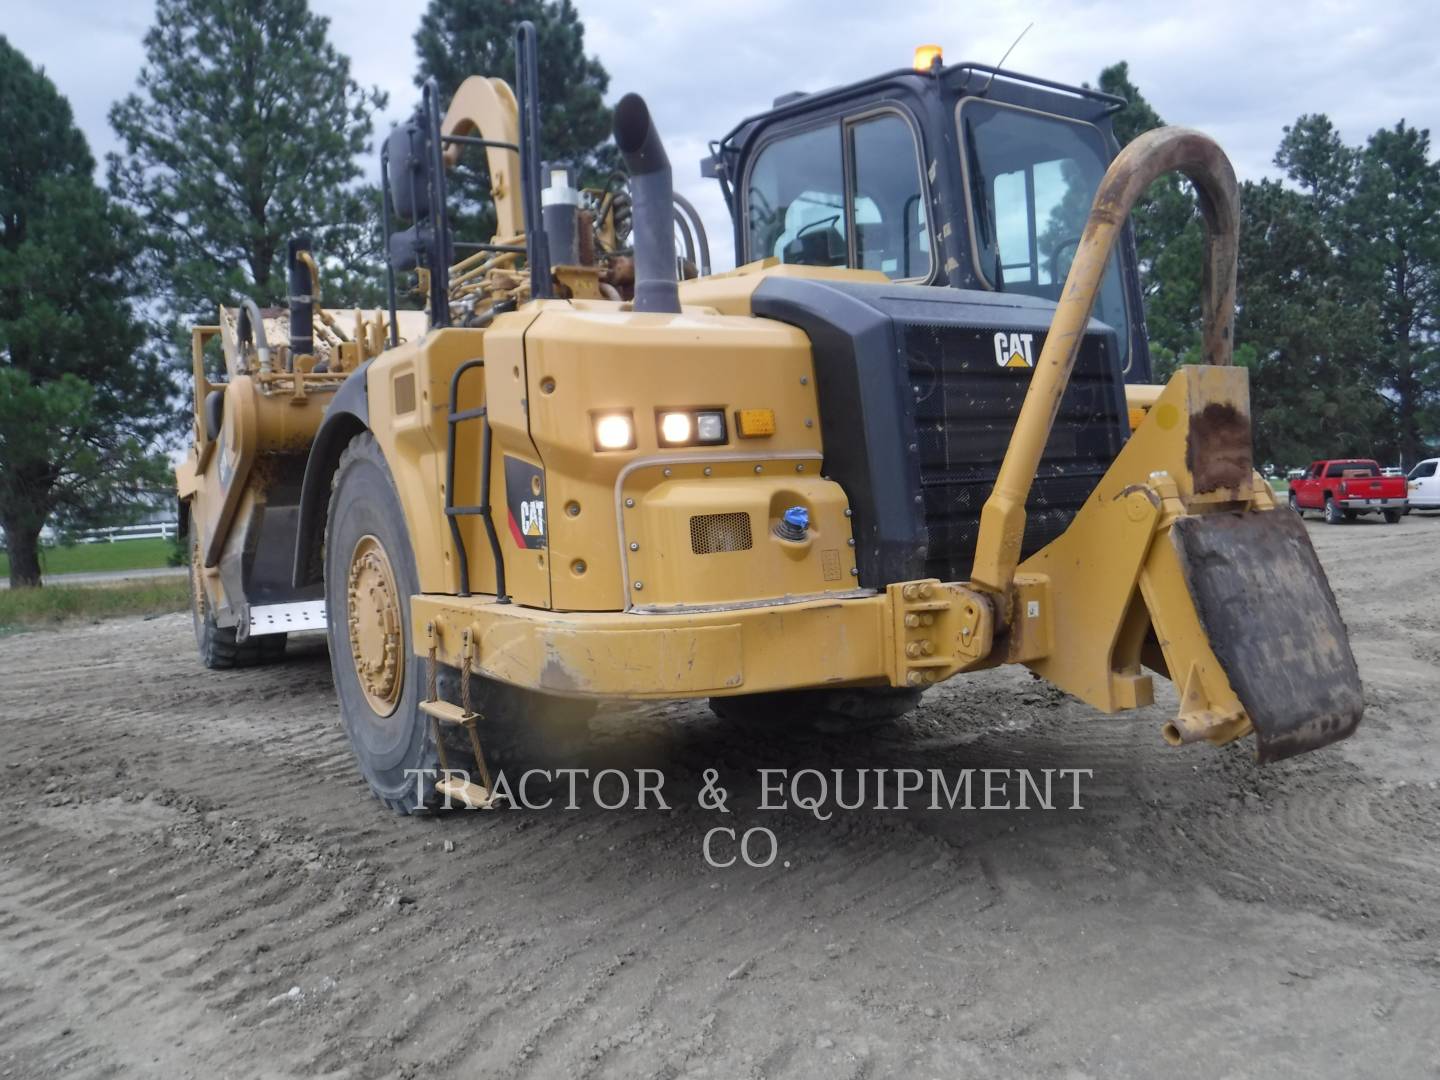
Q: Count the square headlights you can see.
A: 3